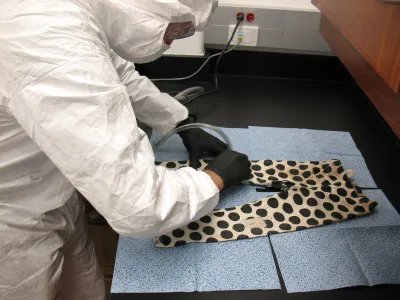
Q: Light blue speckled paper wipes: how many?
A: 4